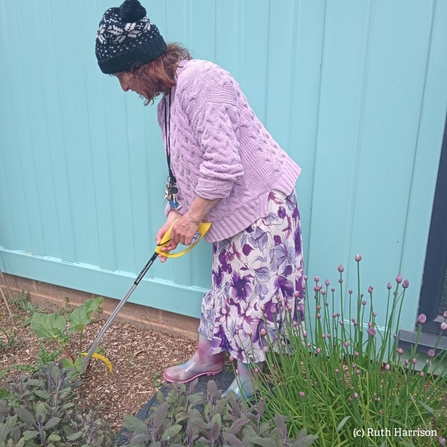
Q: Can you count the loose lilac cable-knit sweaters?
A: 1